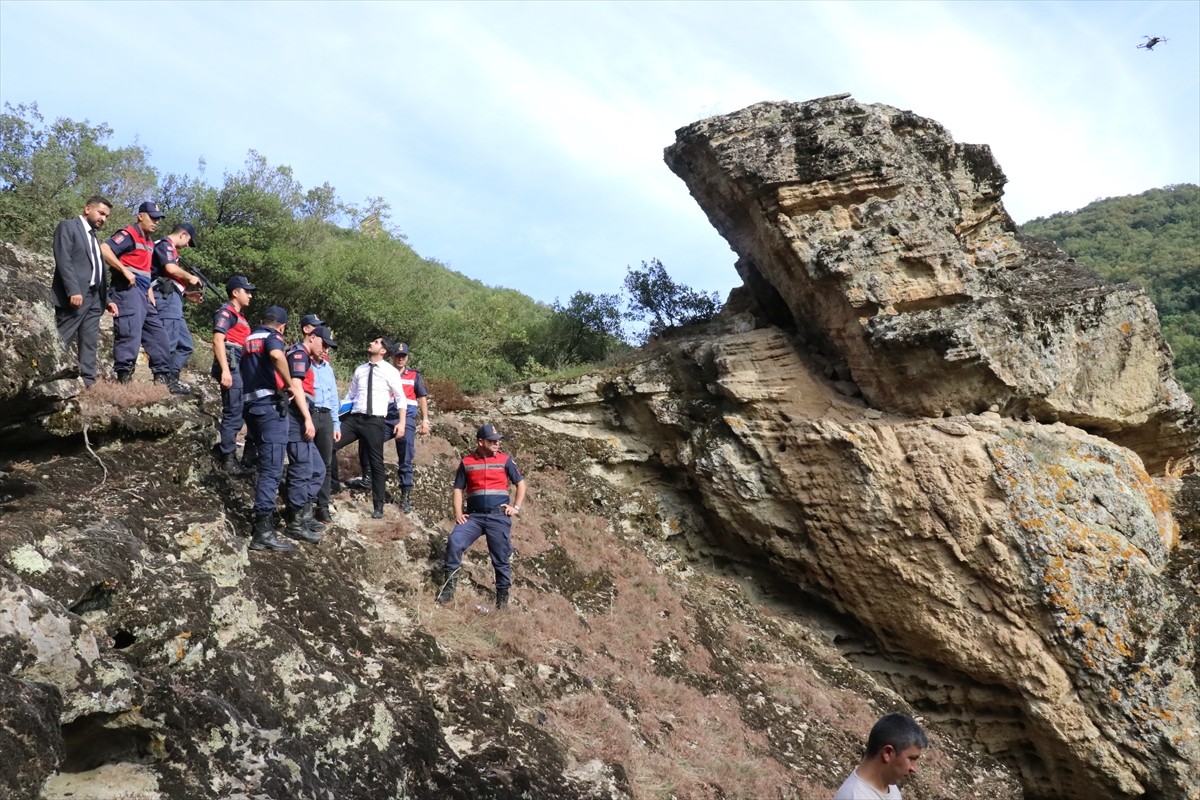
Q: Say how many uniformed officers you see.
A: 8